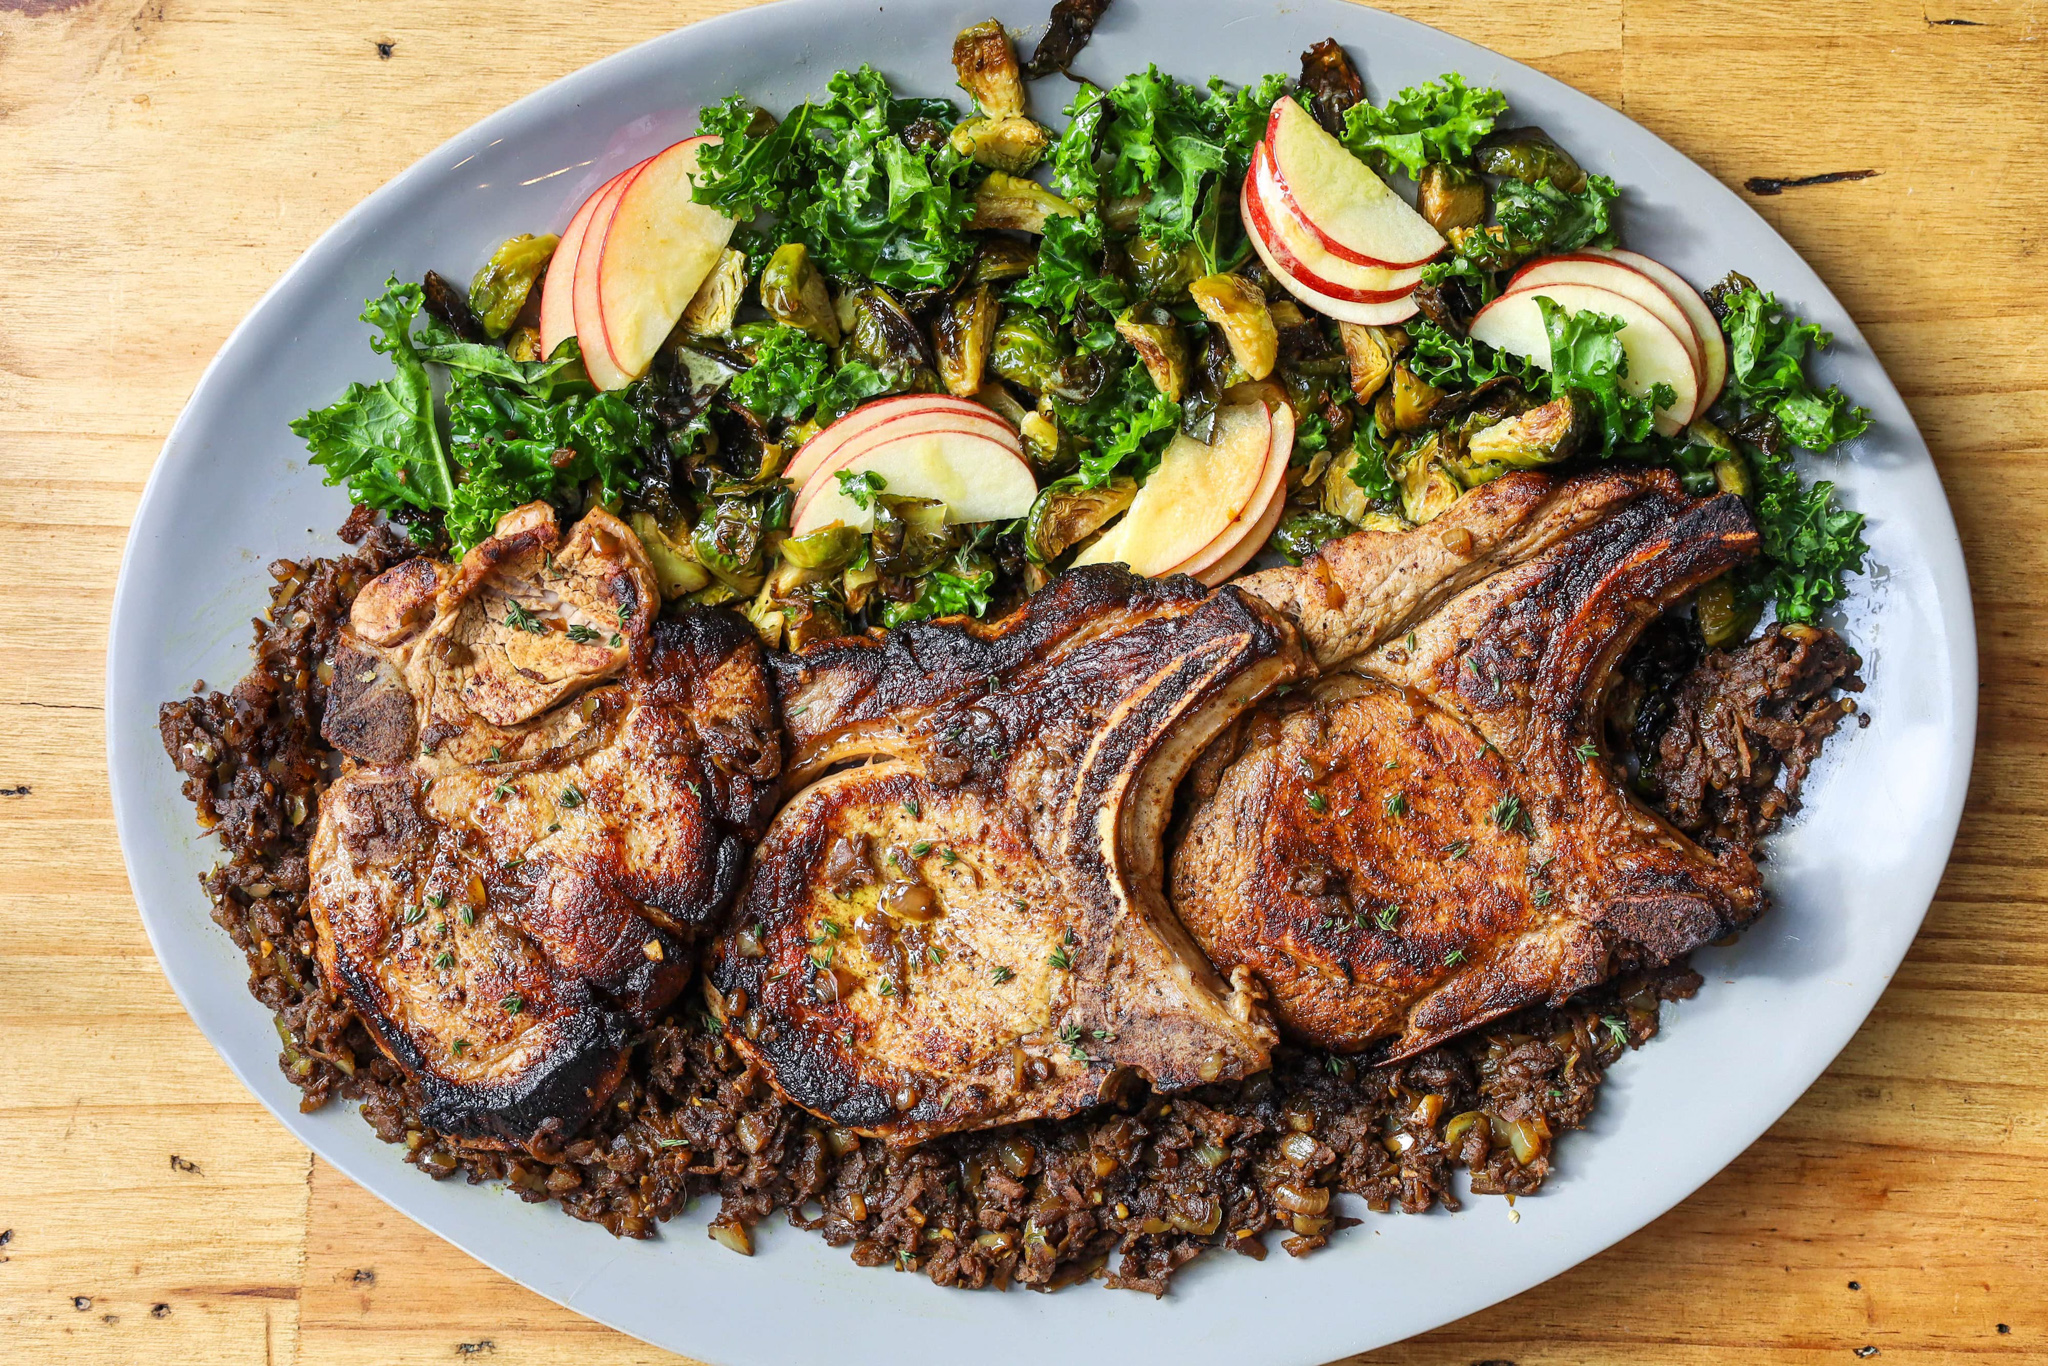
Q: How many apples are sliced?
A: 15